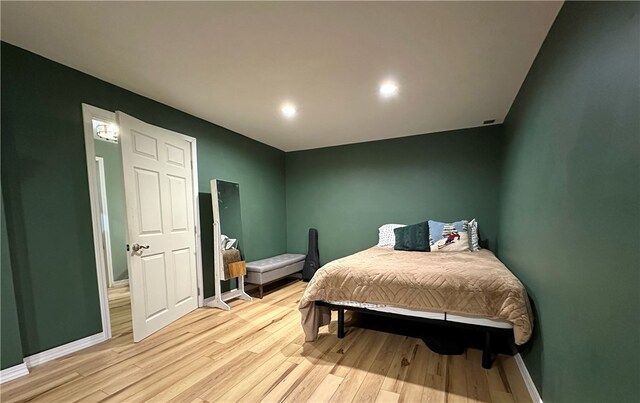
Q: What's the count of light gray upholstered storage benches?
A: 1